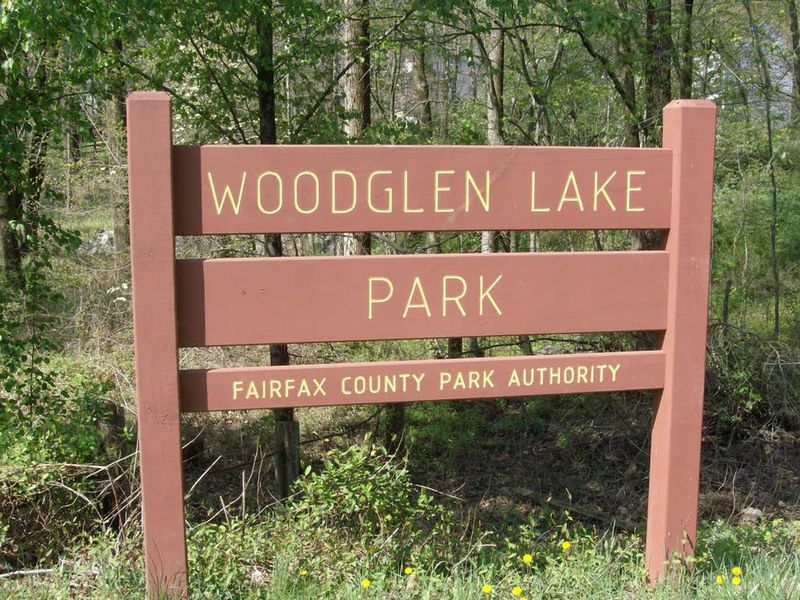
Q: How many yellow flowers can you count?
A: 11